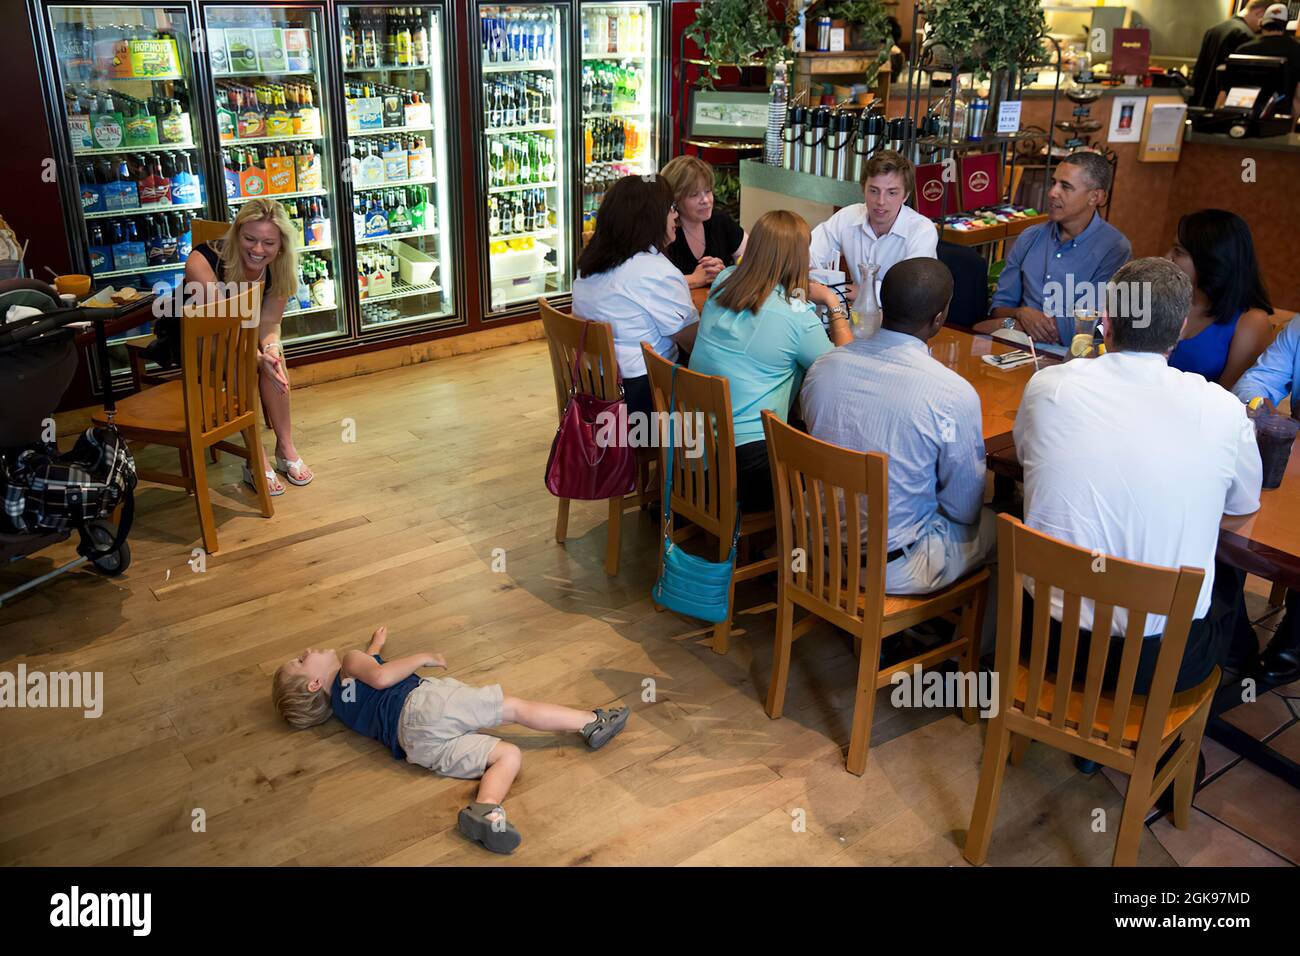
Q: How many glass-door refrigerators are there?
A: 5